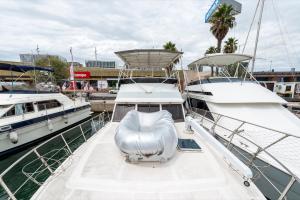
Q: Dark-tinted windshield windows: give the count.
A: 3